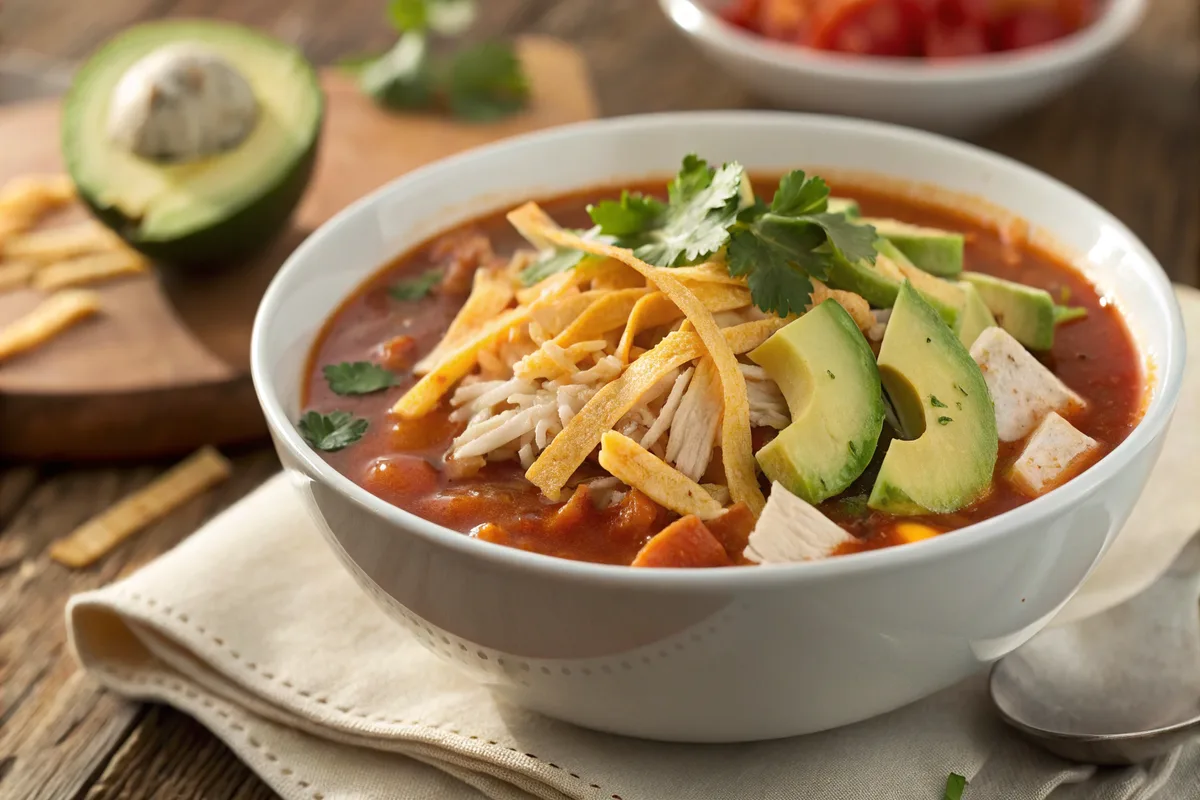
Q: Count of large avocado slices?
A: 2